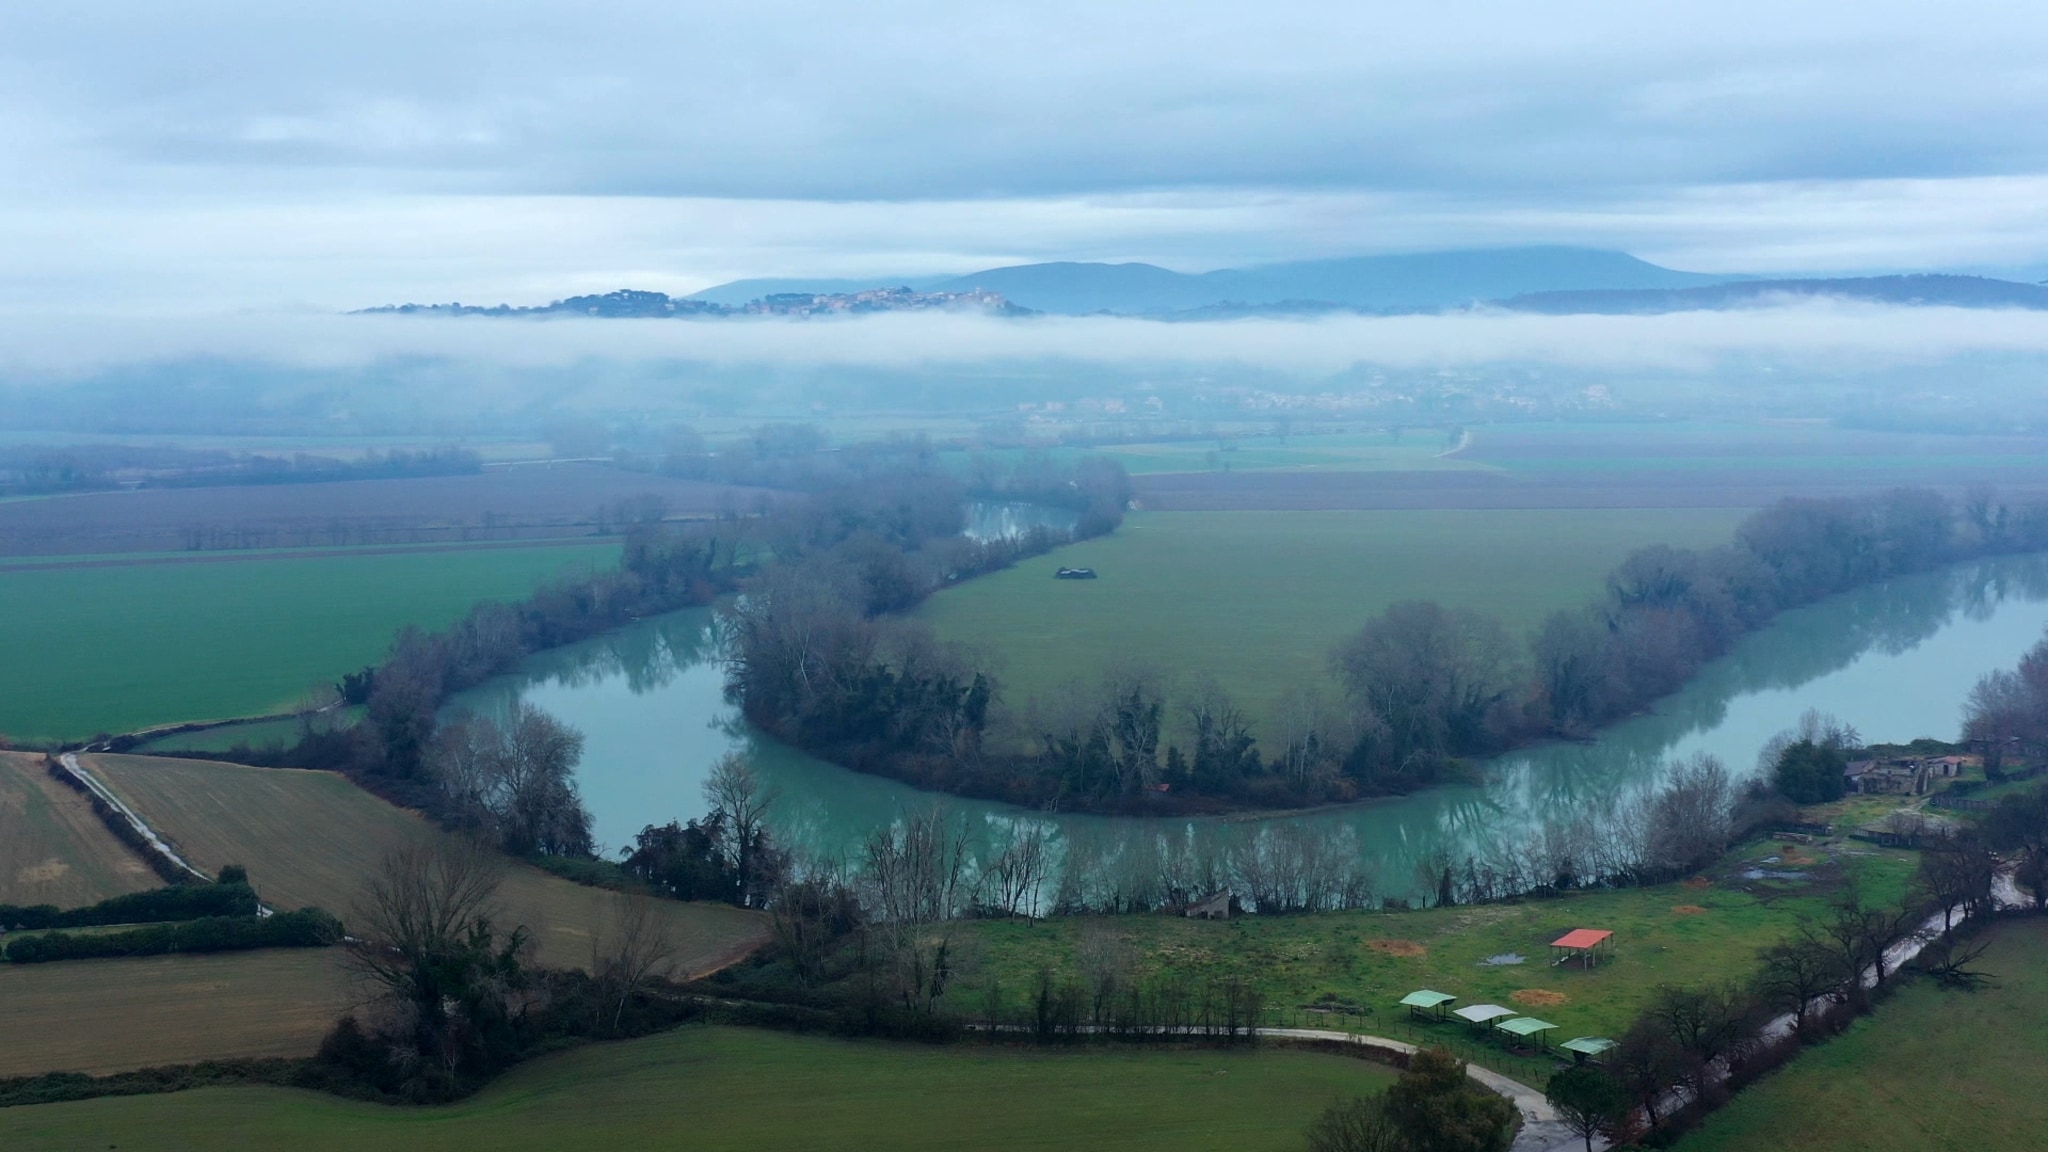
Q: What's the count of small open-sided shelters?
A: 5